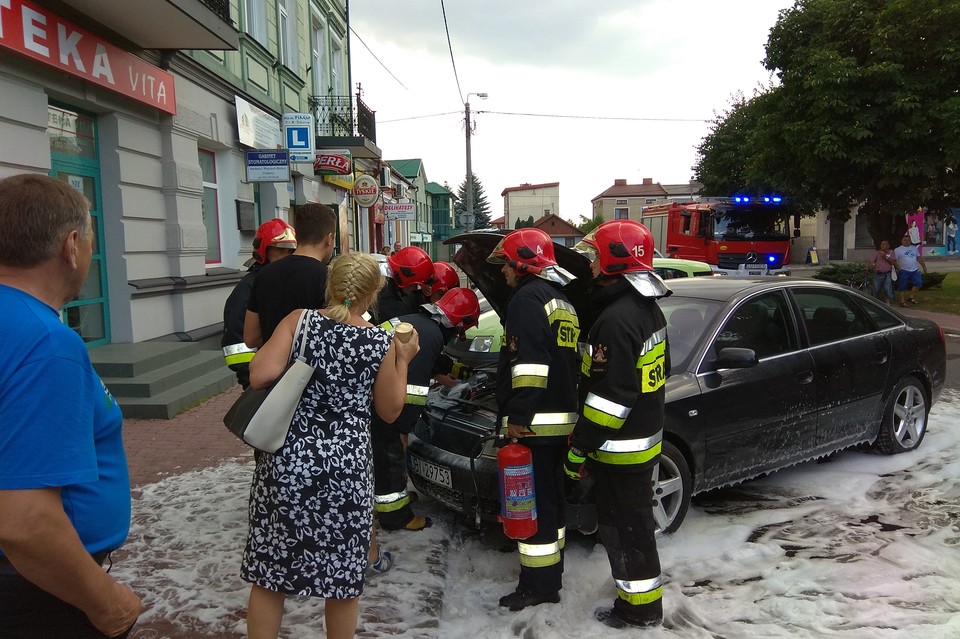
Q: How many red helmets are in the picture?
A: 6